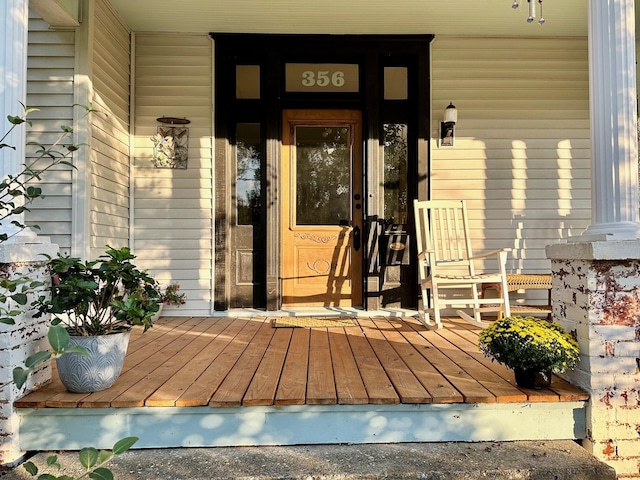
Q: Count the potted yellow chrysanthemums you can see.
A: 1